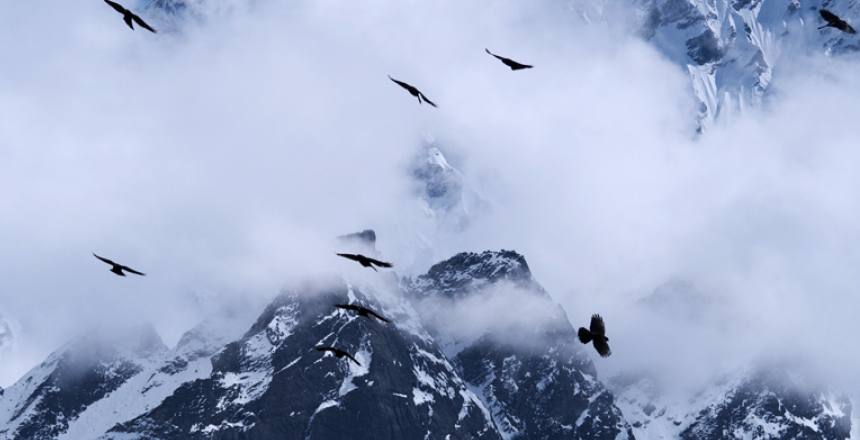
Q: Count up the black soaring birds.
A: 9